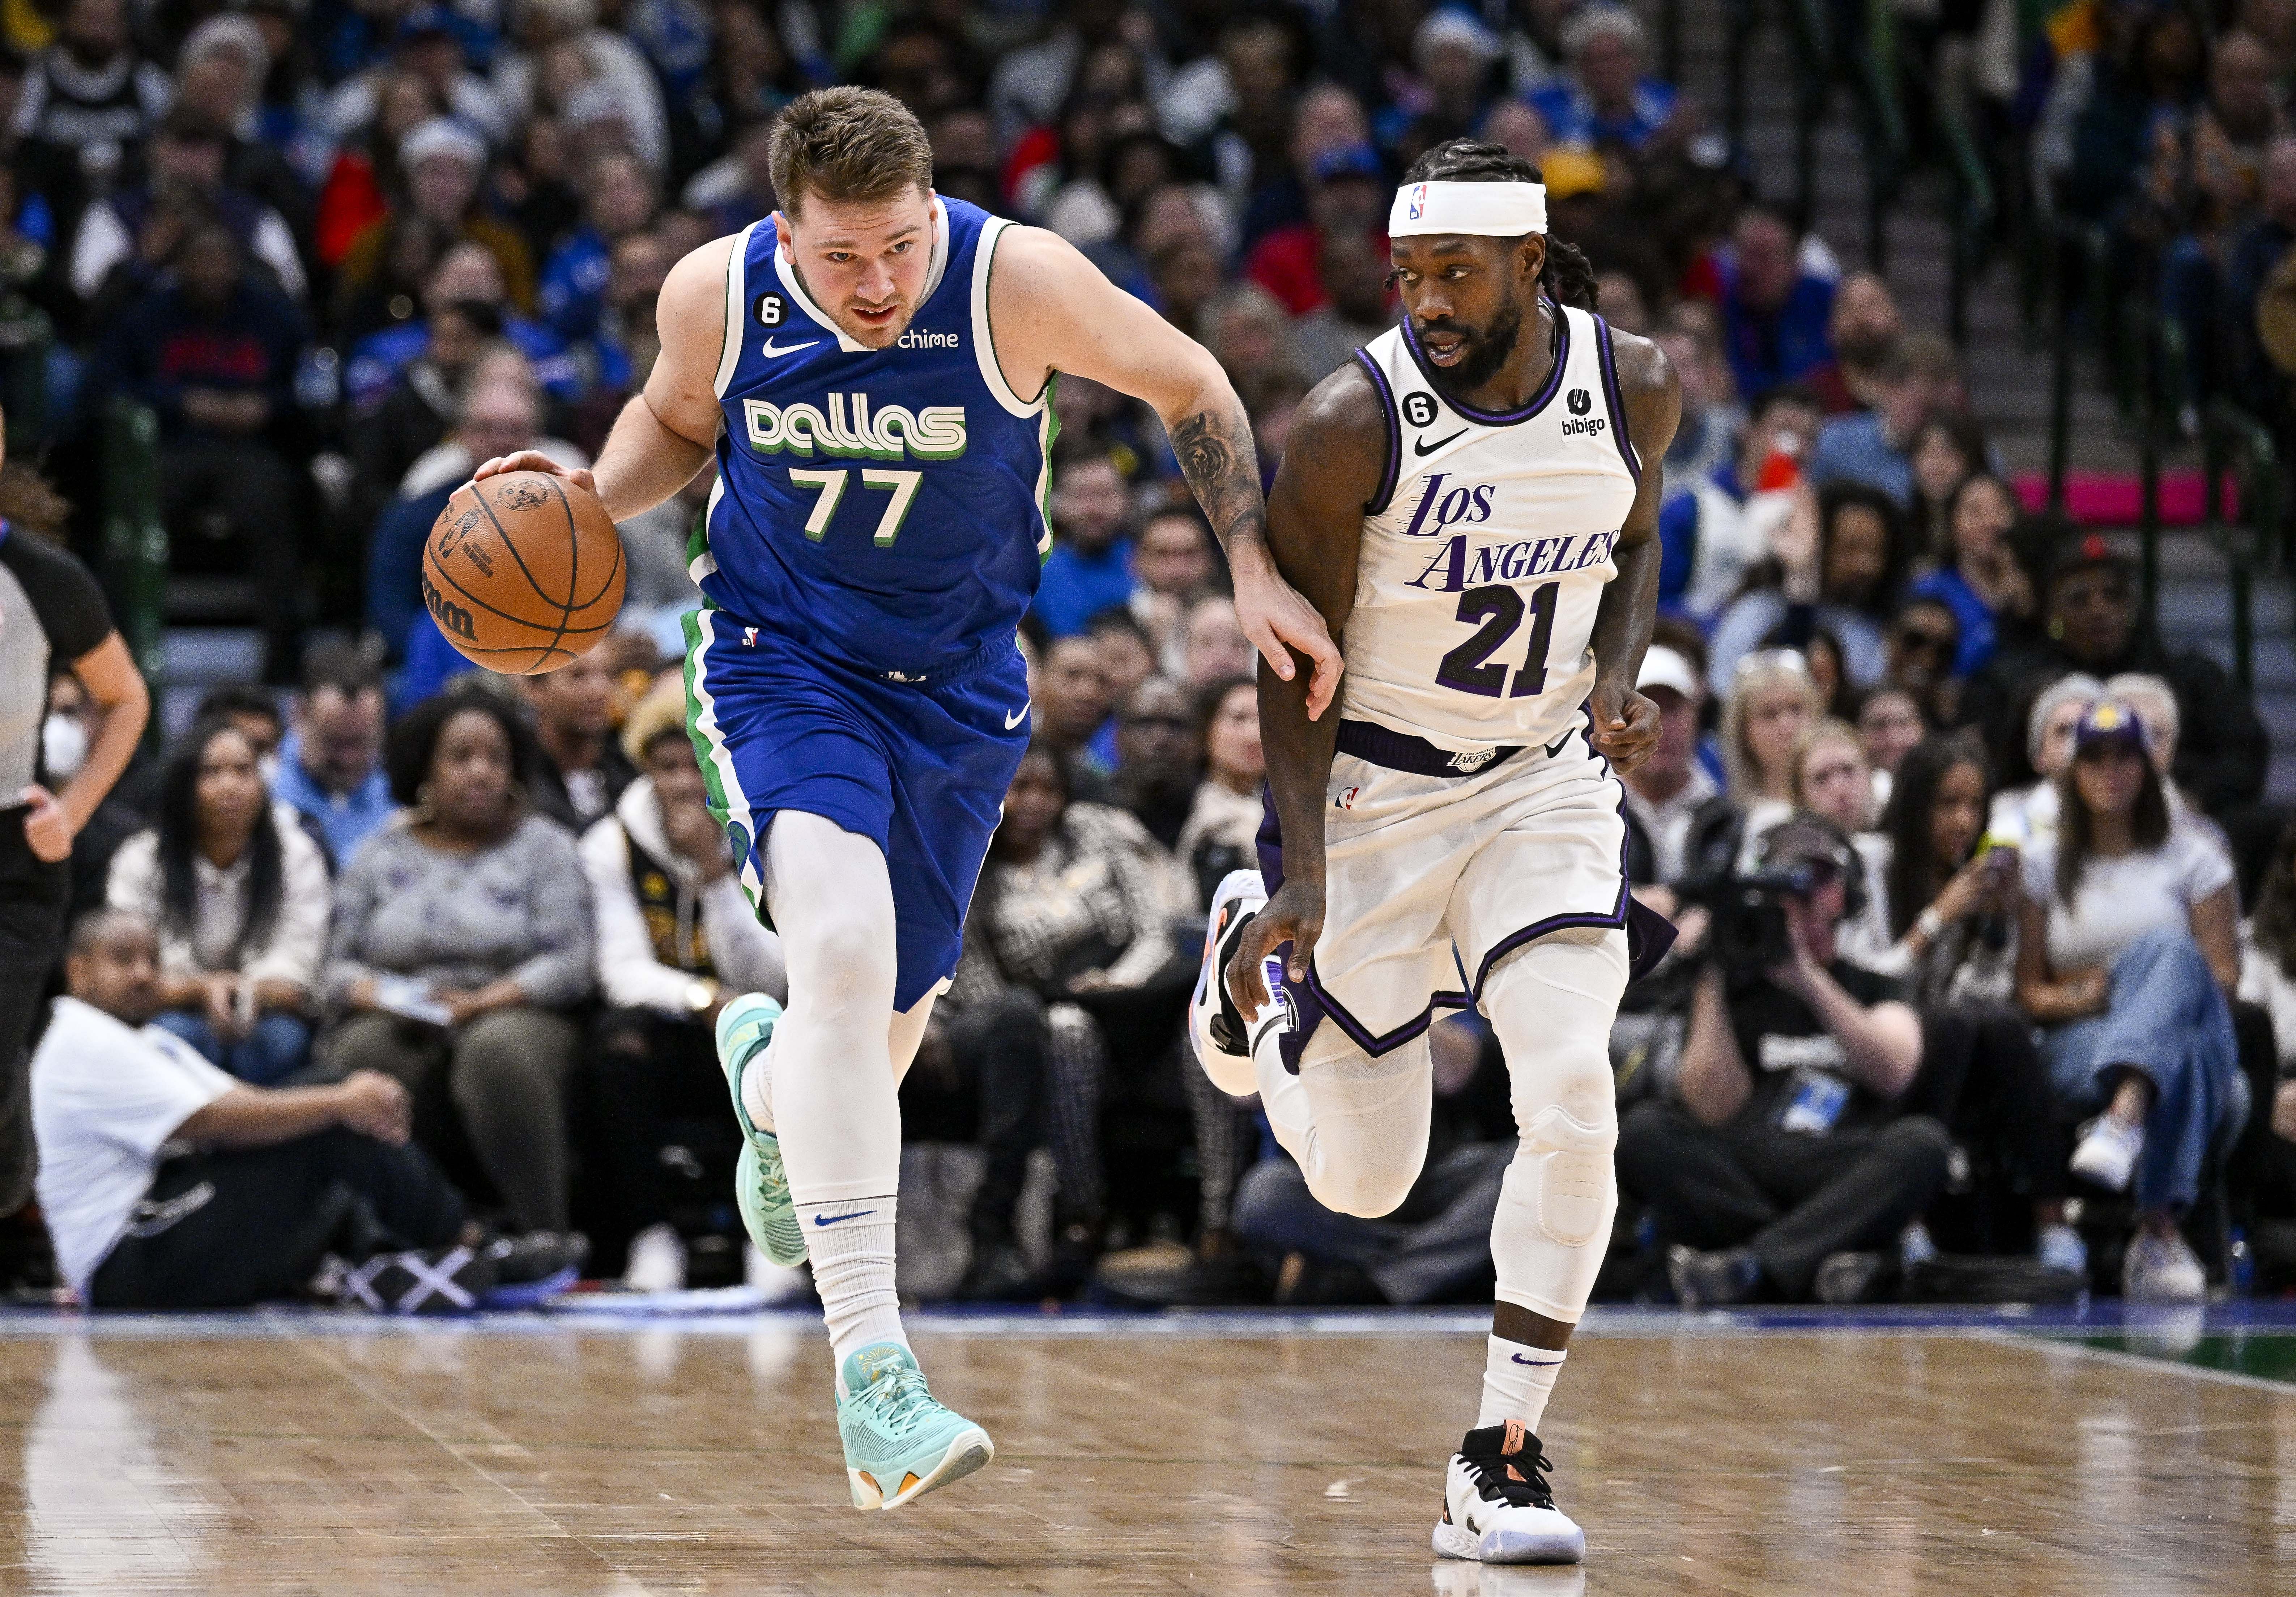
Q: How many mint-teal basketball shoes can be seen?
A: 2